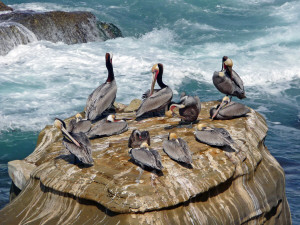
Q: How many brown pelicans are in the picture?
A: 12